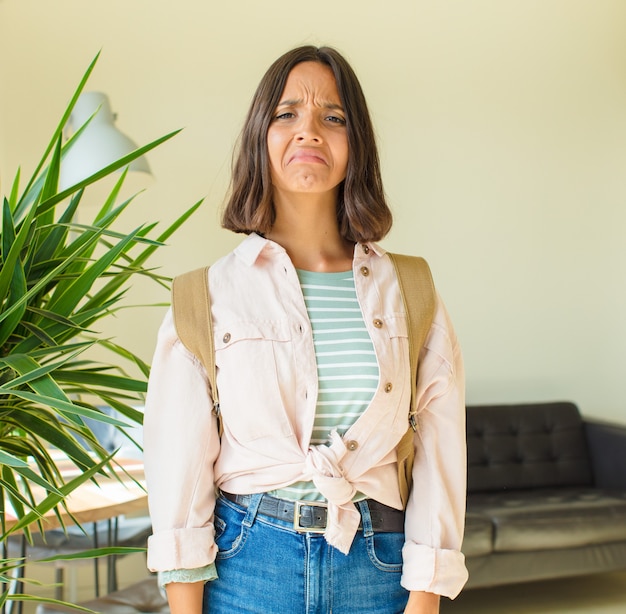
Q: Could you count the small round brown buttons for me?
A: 6